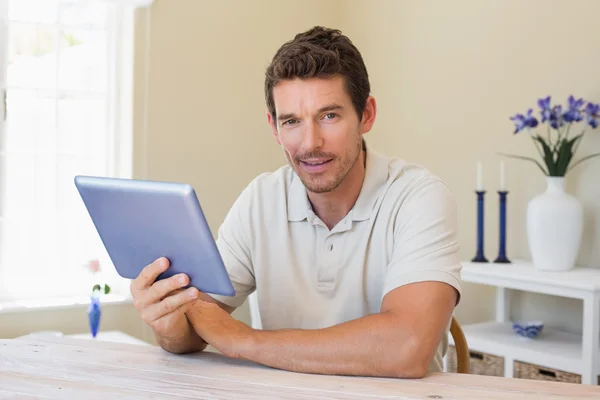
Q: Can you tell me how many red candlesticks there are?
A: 0